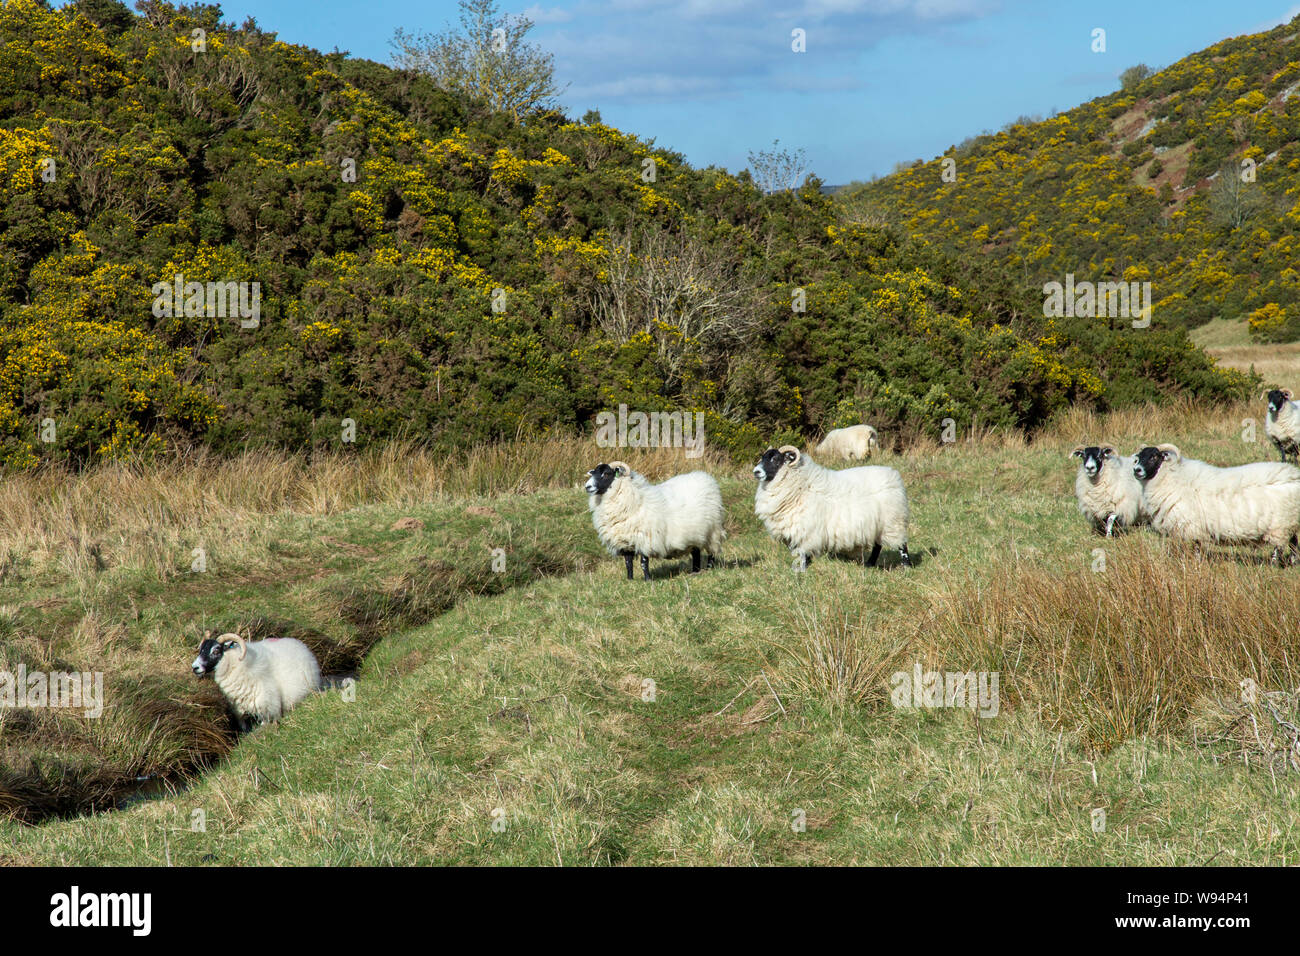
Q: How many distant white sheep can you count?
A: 1